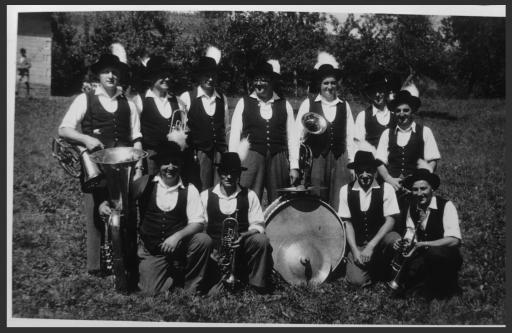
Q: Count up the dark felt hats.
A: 11